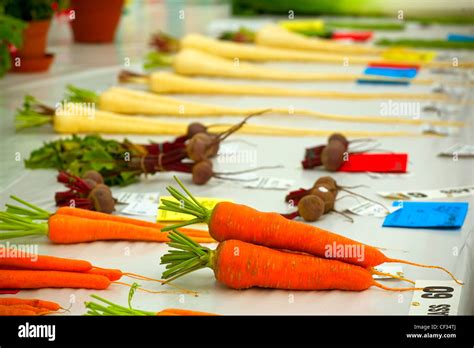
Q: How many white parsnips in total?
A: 6